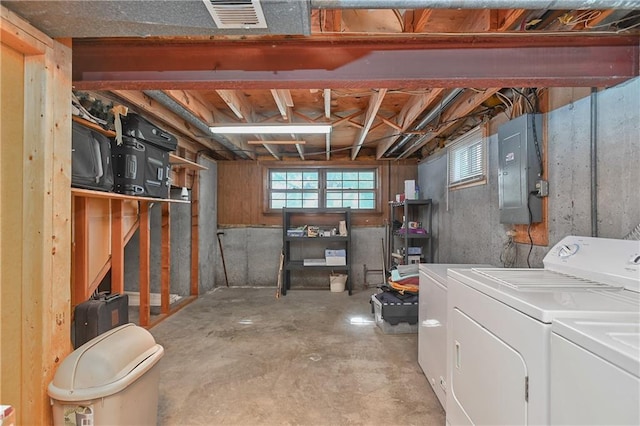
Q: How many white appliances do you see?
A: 3